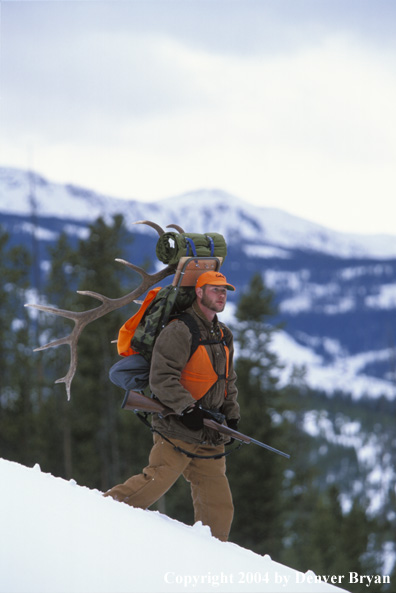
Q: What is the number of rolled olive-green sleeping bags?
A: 1